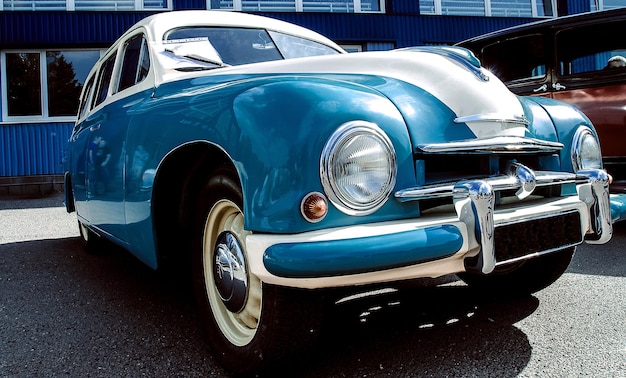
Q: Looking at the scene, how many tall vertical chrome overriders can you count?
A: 2